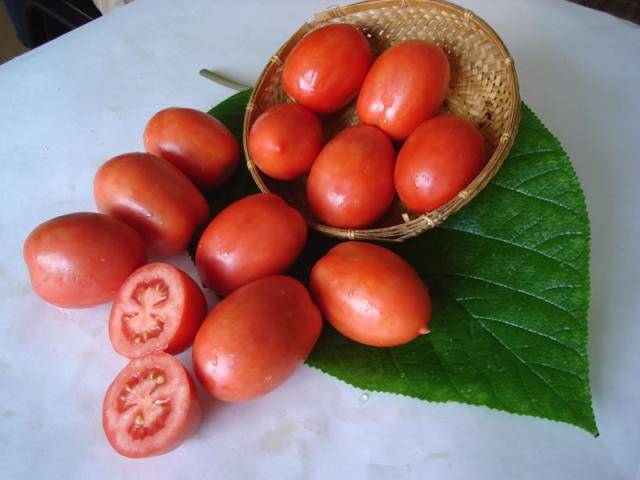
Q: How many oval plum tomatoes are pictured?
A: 11